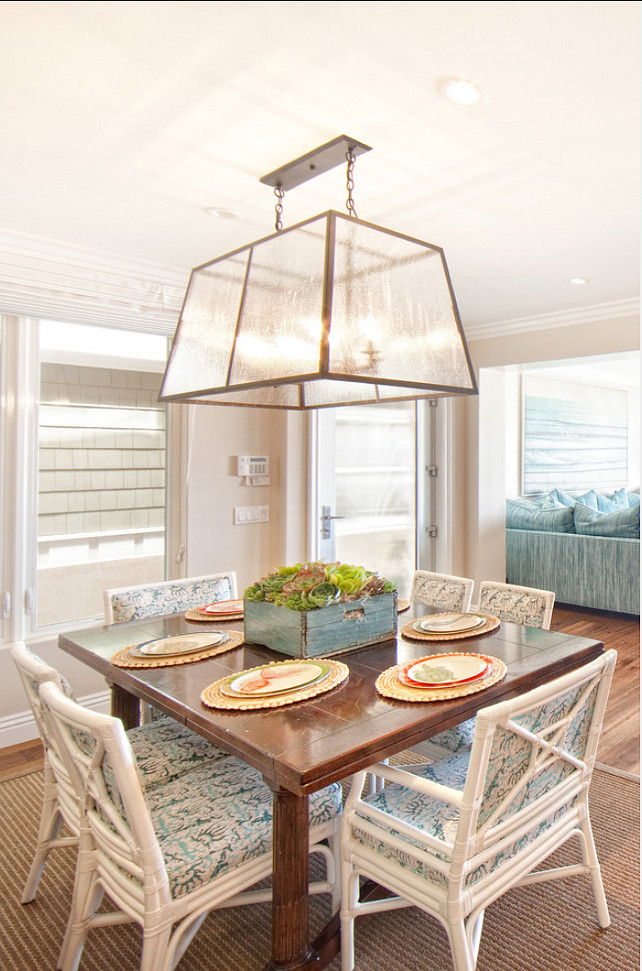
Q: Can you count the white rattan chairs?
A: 6